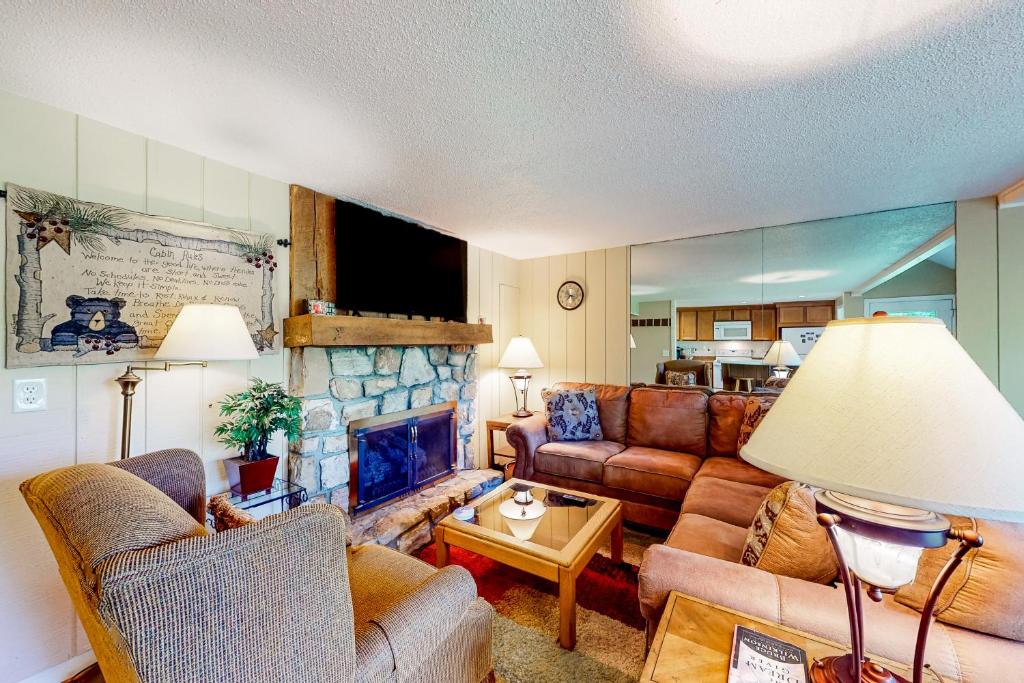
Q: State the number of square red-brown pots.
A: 1